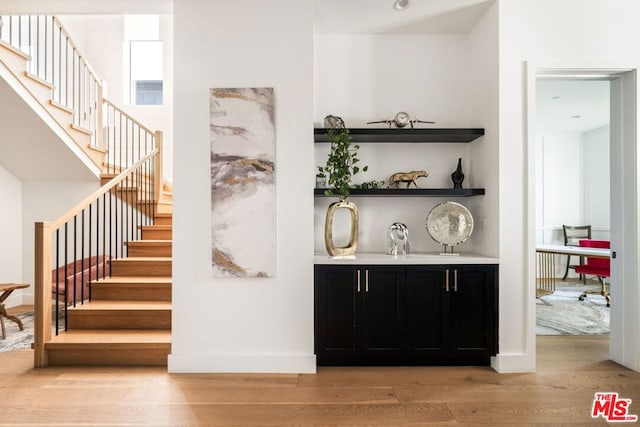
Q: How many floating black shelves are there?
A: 2